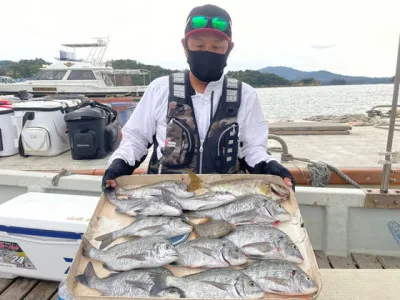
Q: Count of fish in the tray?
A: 13